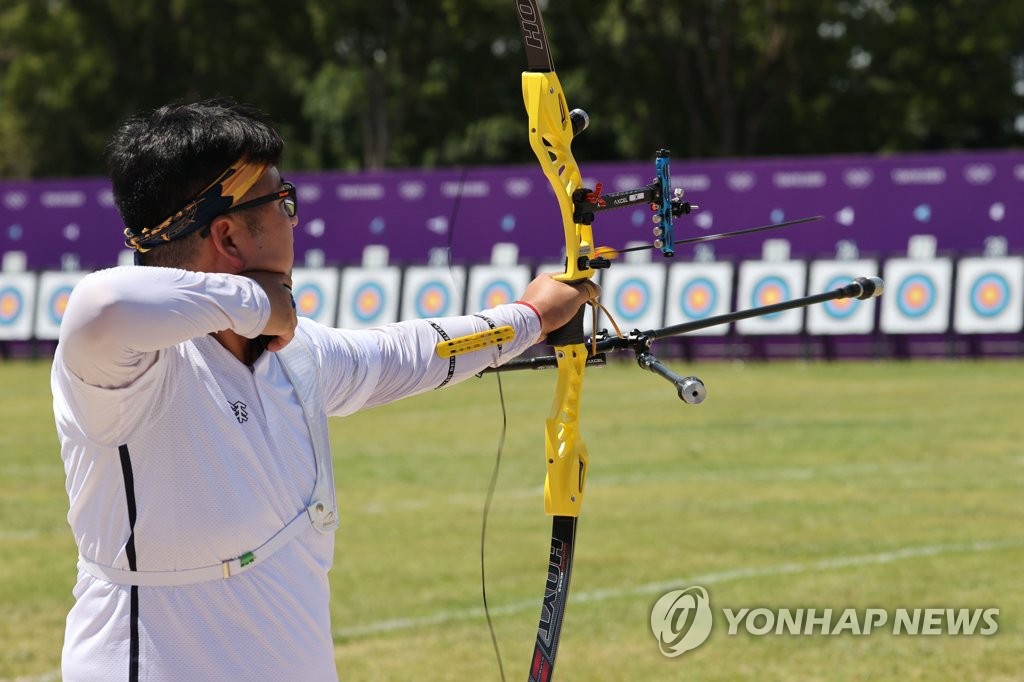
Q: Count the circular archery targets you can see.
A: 12